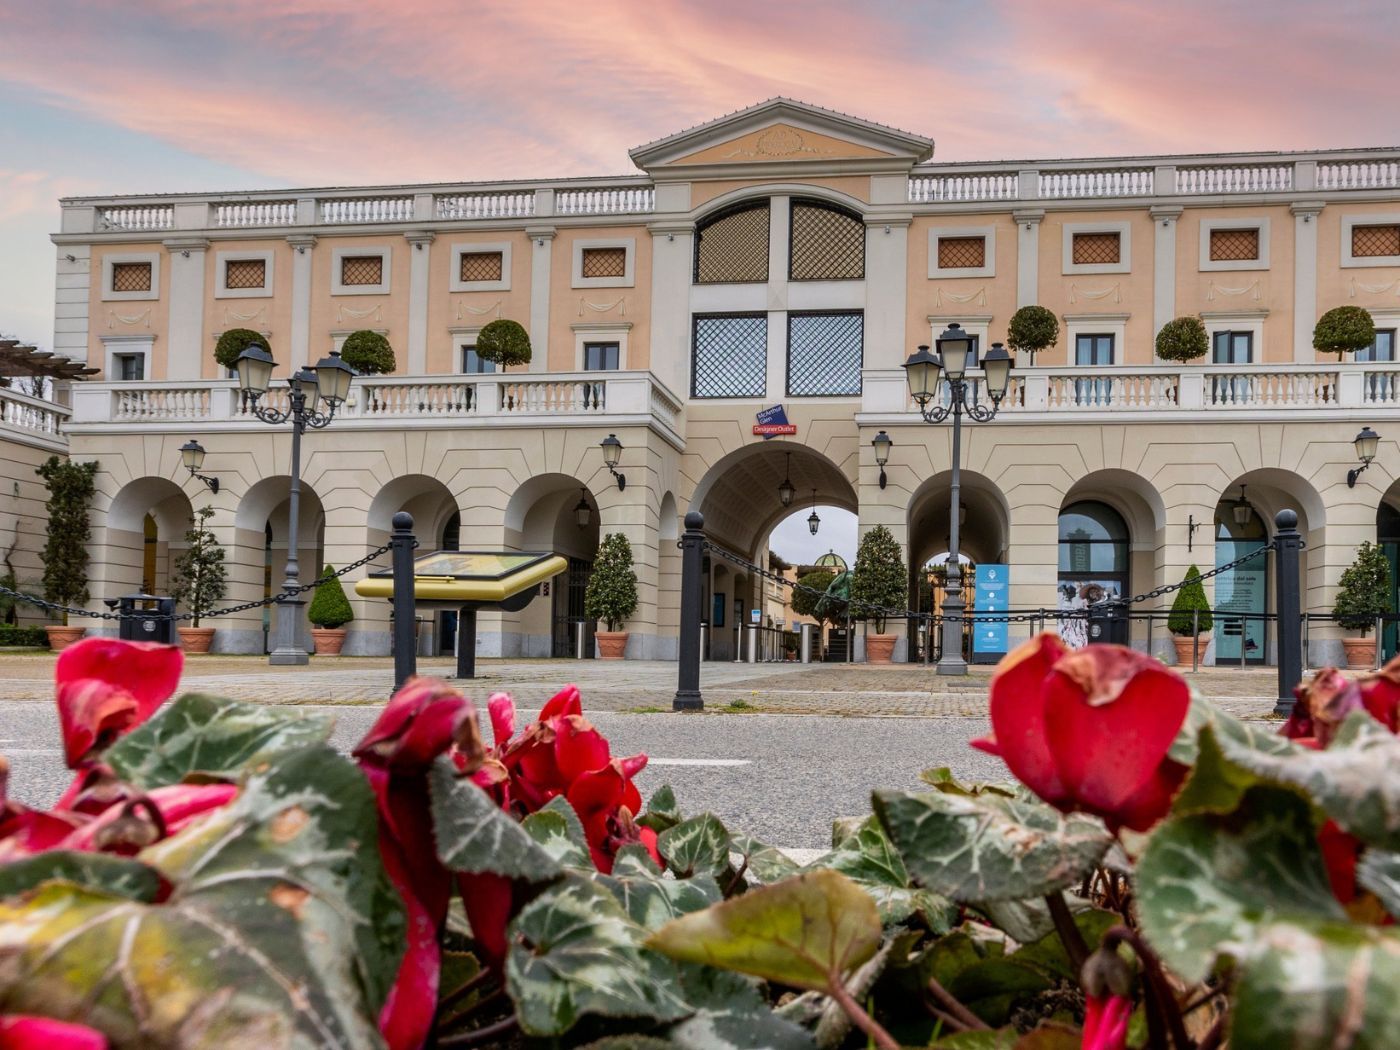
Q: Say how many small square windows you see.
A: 9